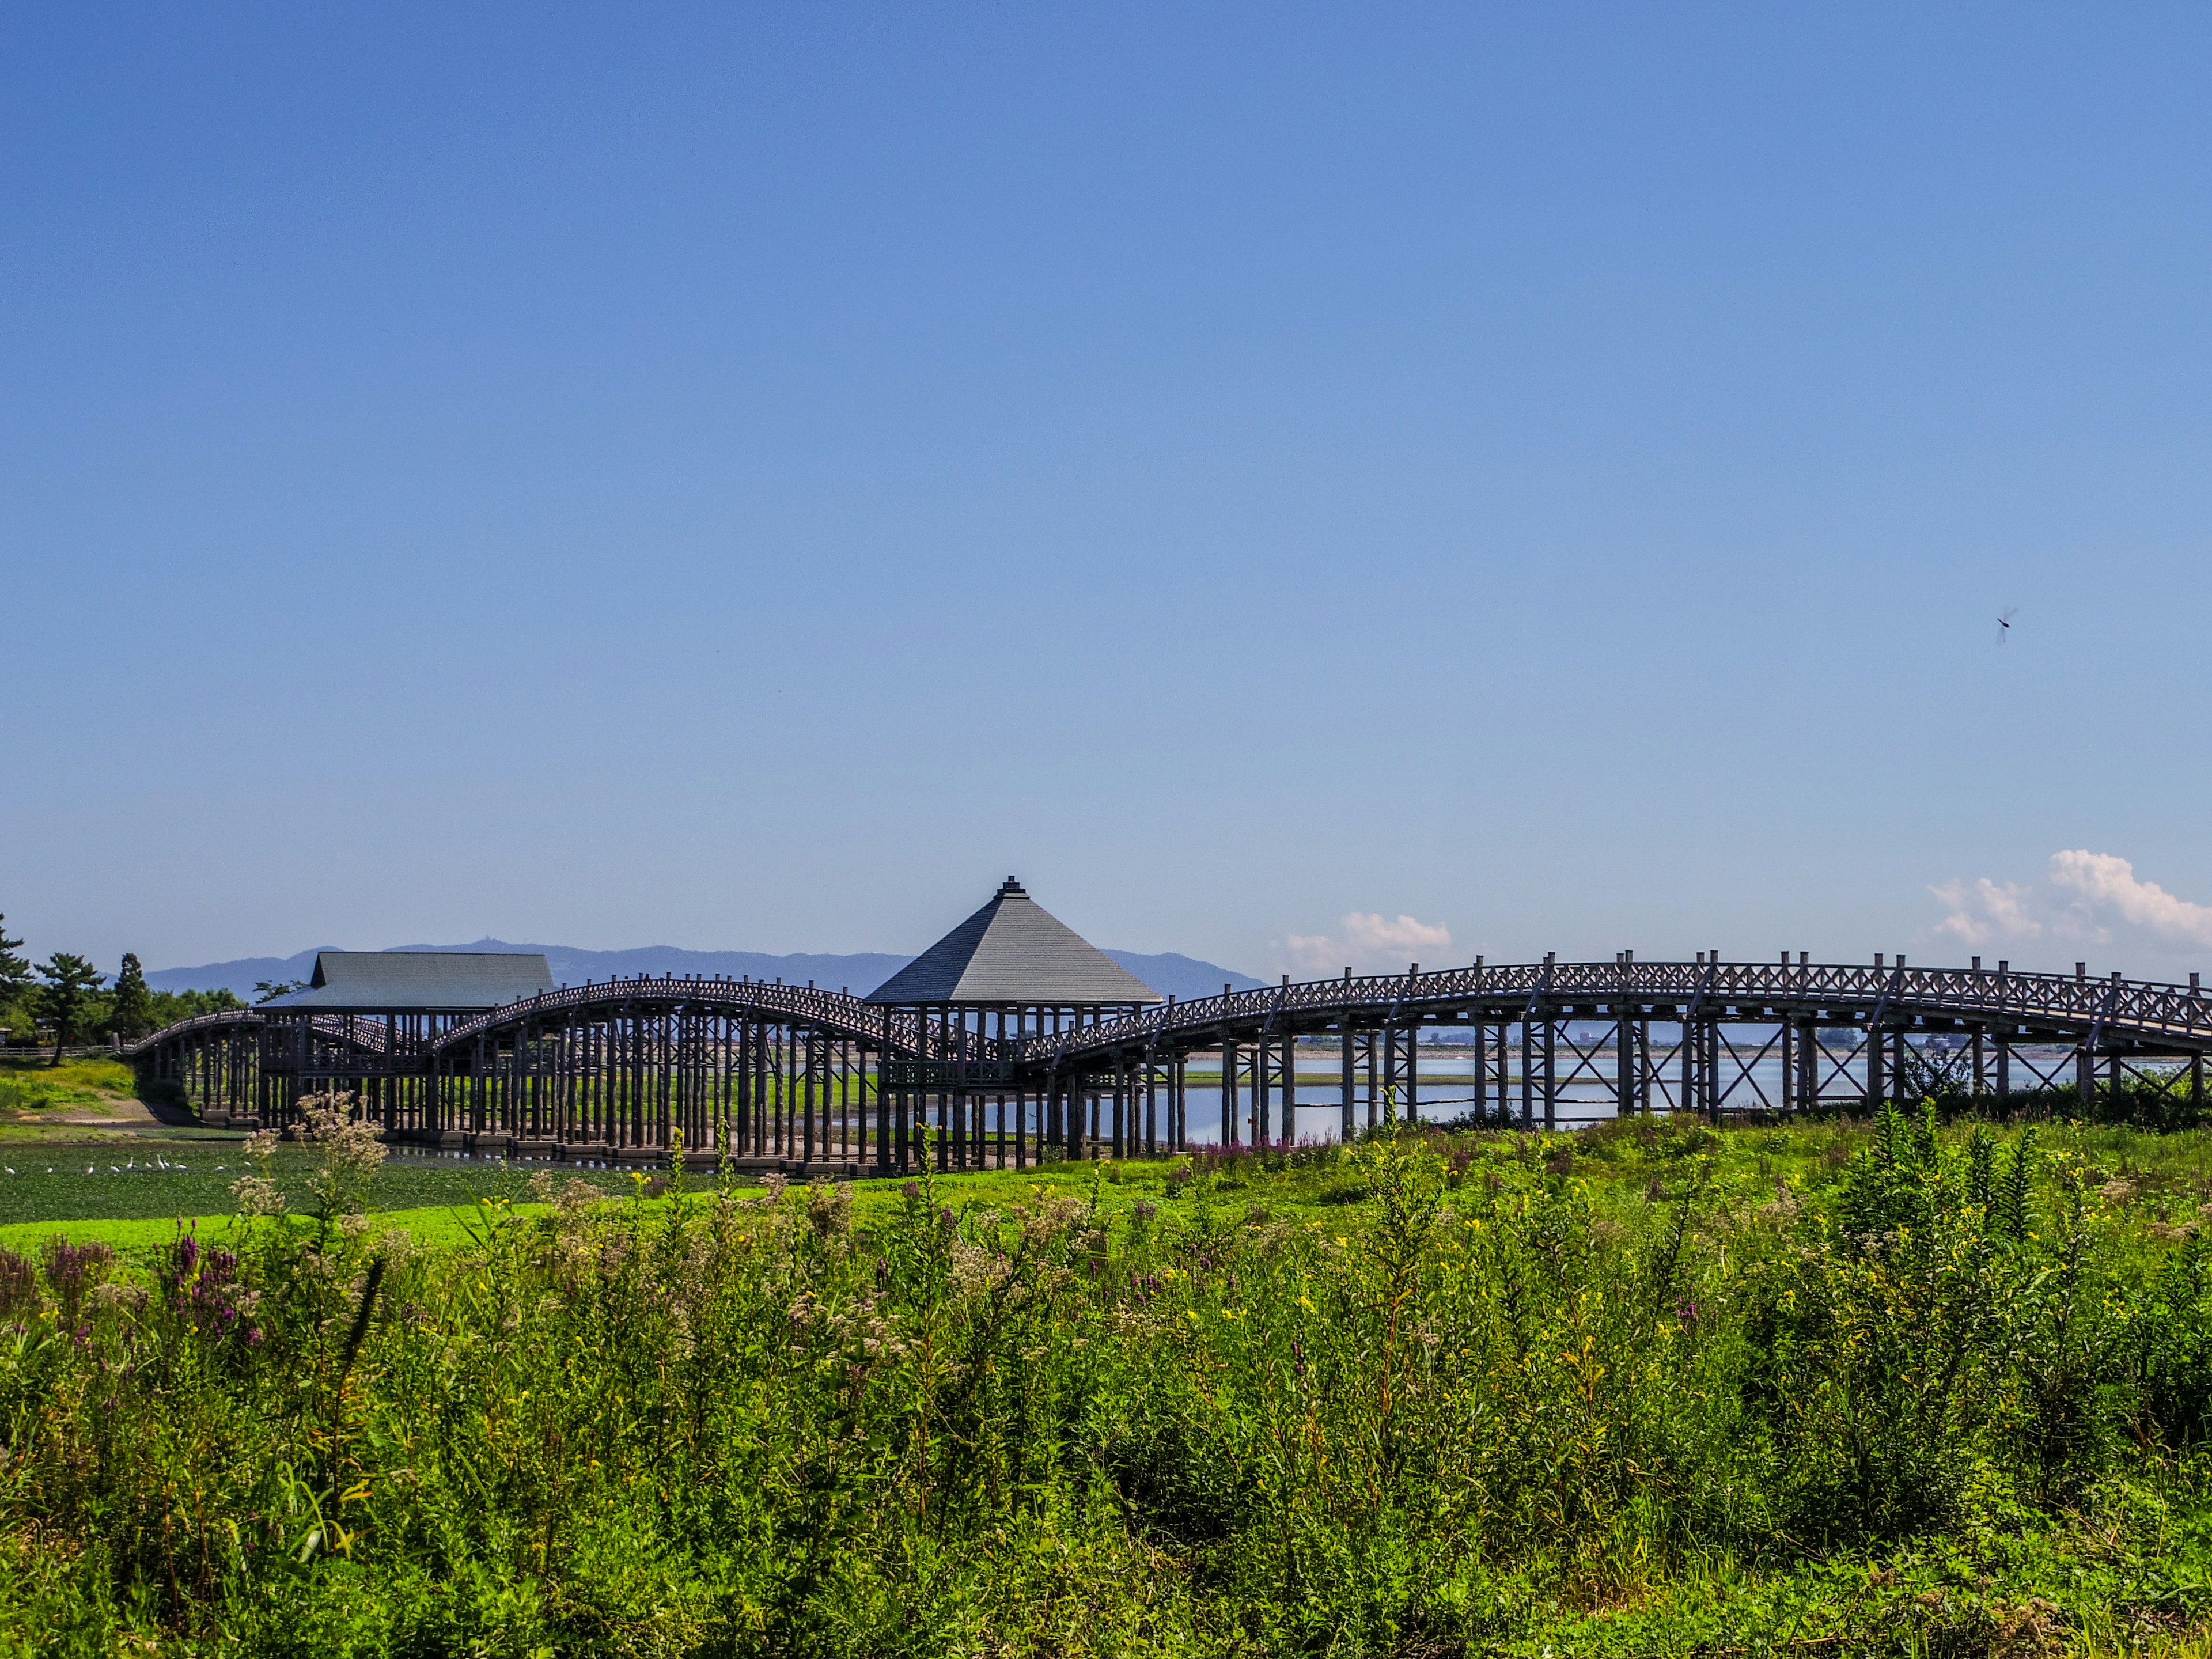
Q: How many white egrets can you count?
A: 11